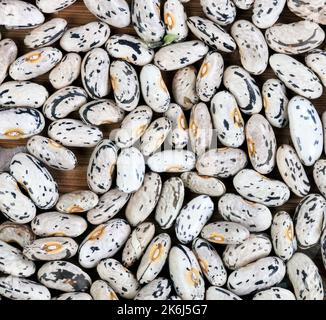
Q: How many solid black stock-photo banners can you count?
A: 1